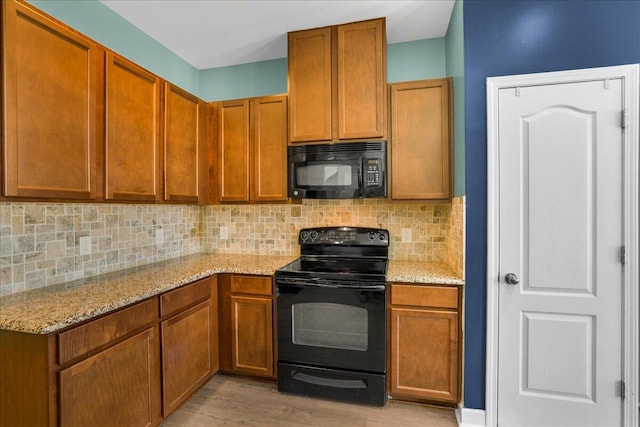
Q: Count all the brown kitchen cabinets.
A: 12